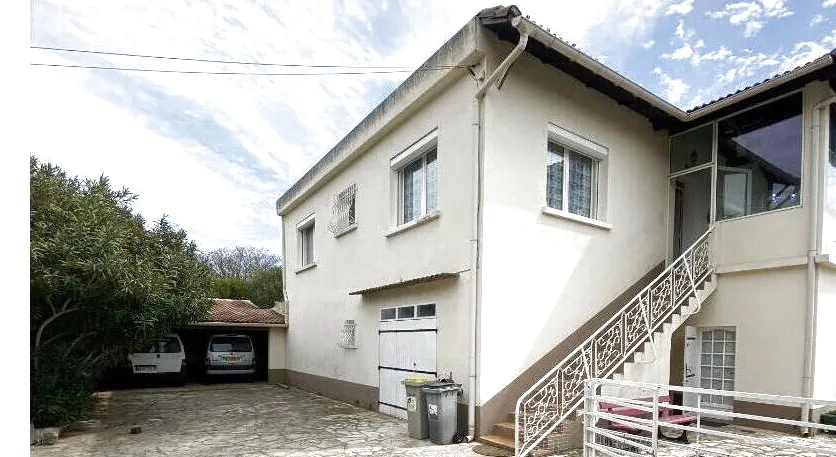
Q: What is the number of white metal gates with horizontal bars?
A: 1